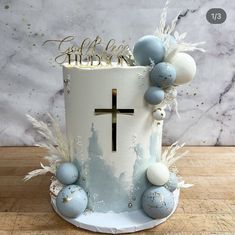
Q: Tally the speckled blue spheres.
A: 3